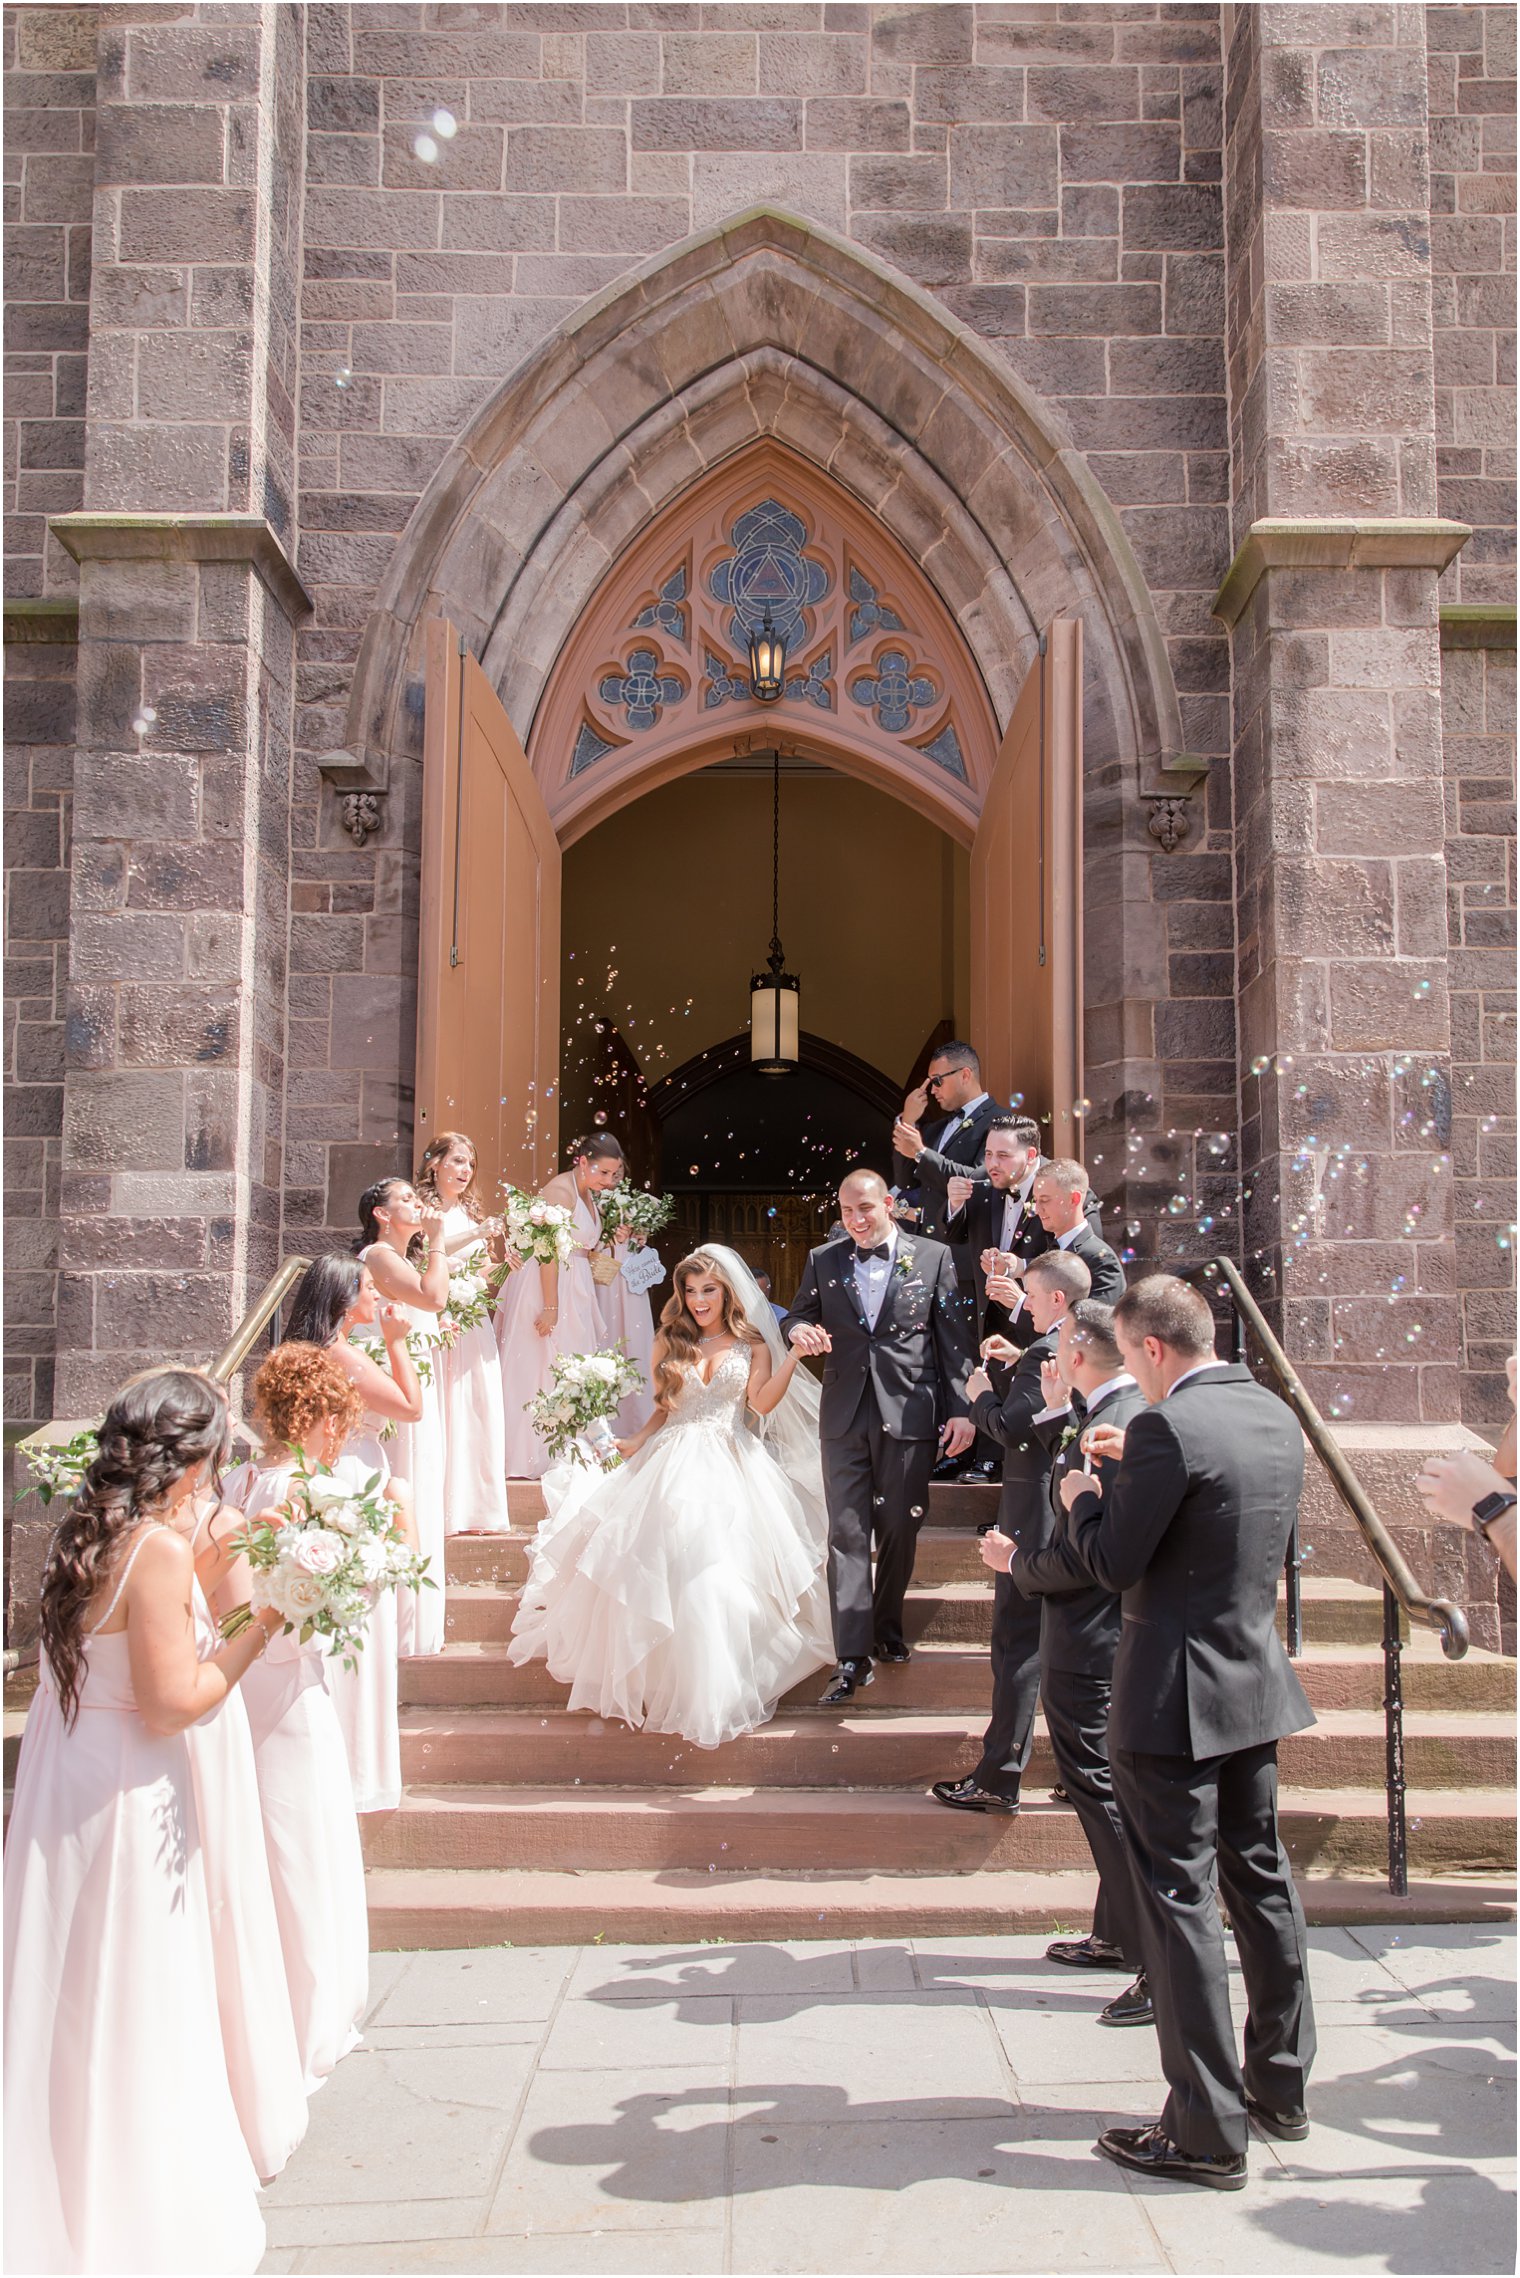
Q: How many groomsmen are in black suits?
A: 6